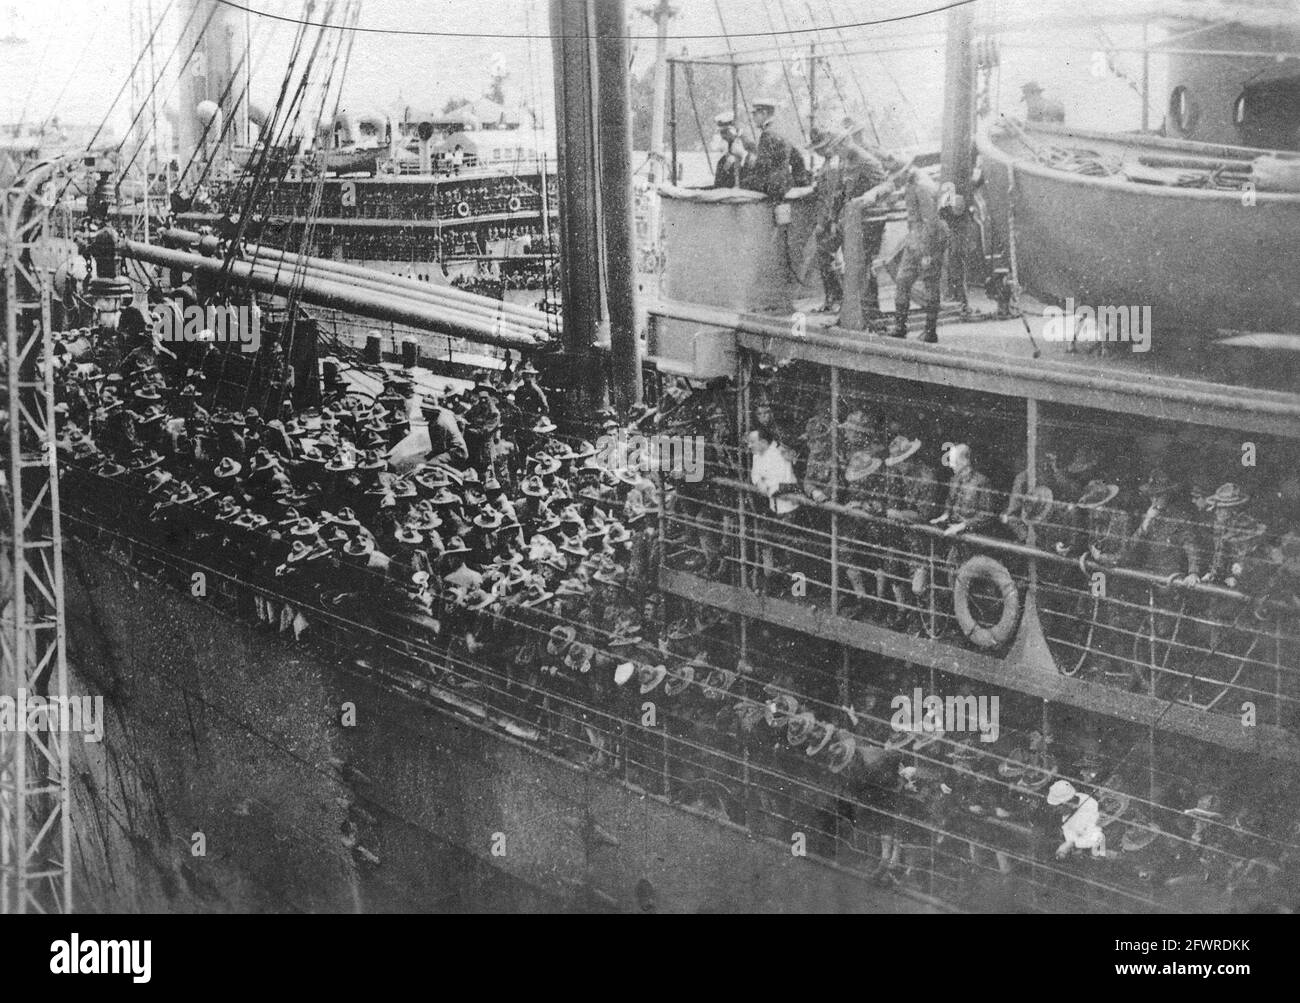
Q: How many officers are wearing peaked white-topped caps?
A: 2